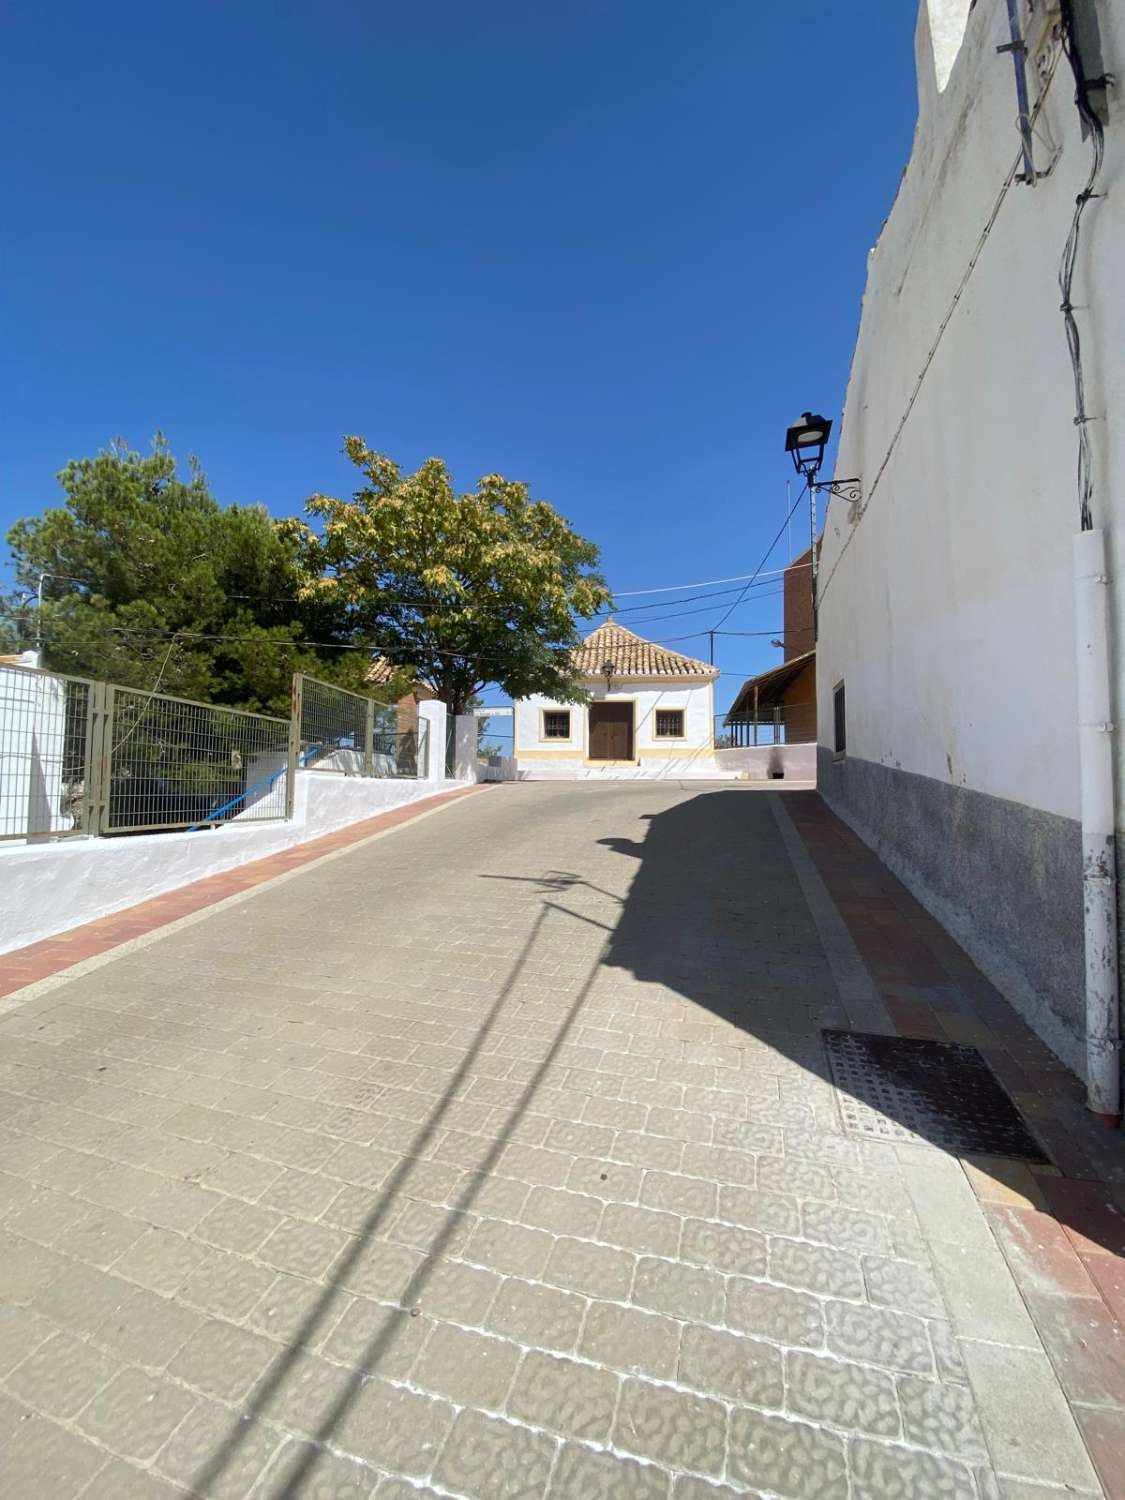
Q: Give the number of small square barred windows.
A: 2